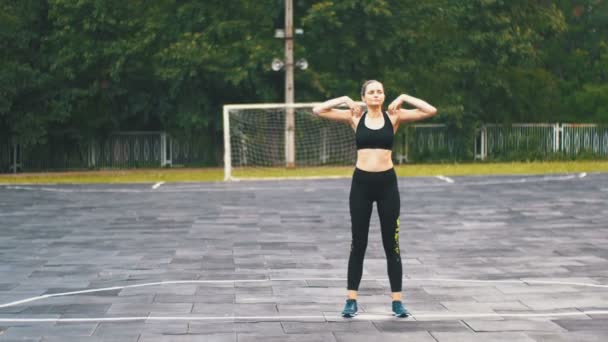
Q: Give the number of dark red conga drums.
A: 0